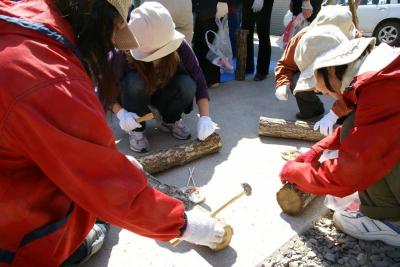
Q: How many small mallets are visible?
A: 2